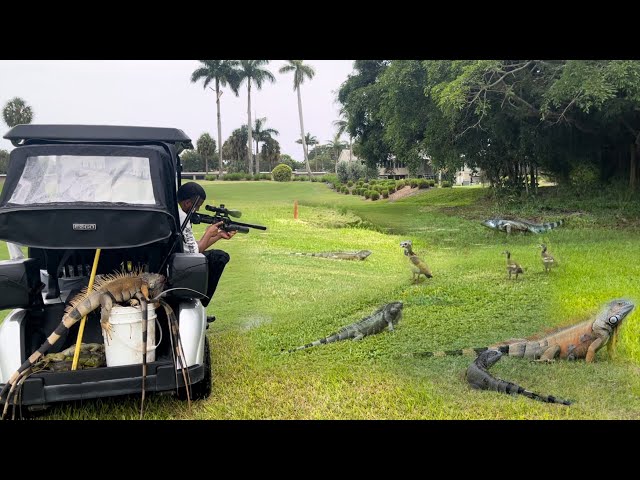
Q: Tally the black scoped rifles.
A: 1